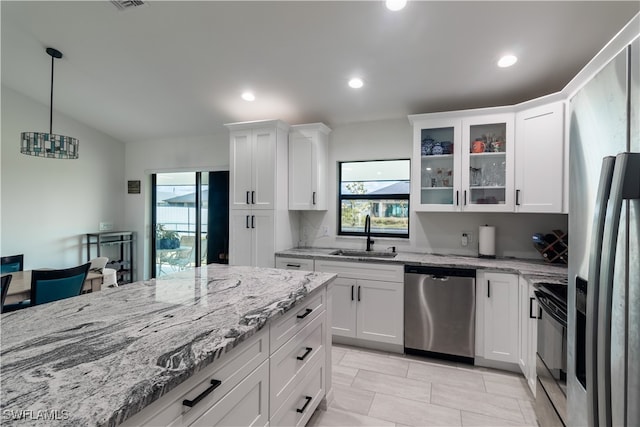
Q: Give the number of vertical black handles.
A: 12